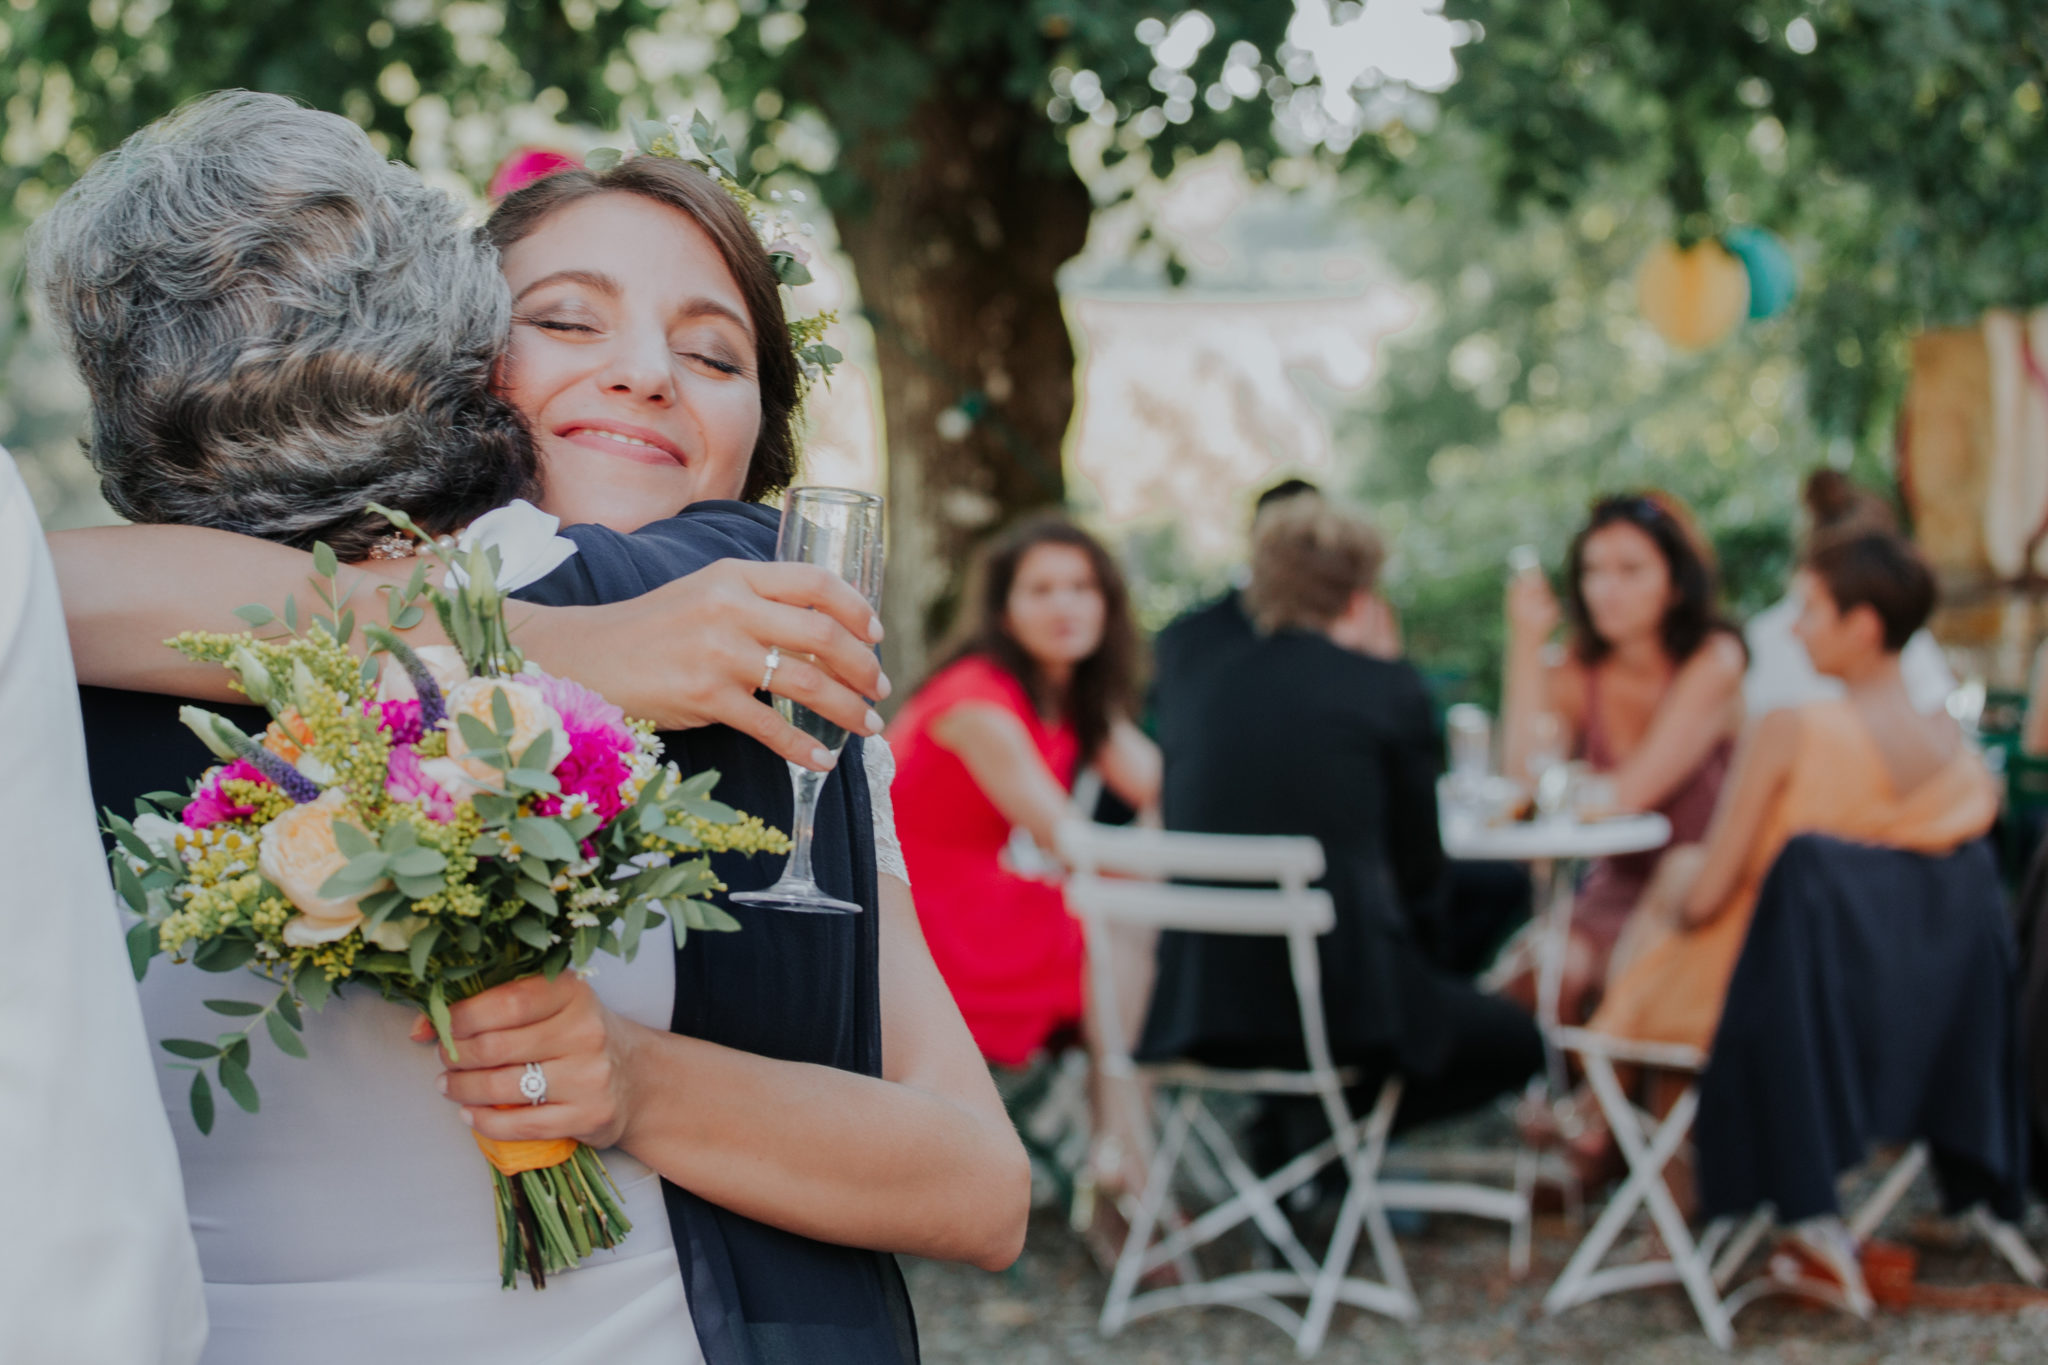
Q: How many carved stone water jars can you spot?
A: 0